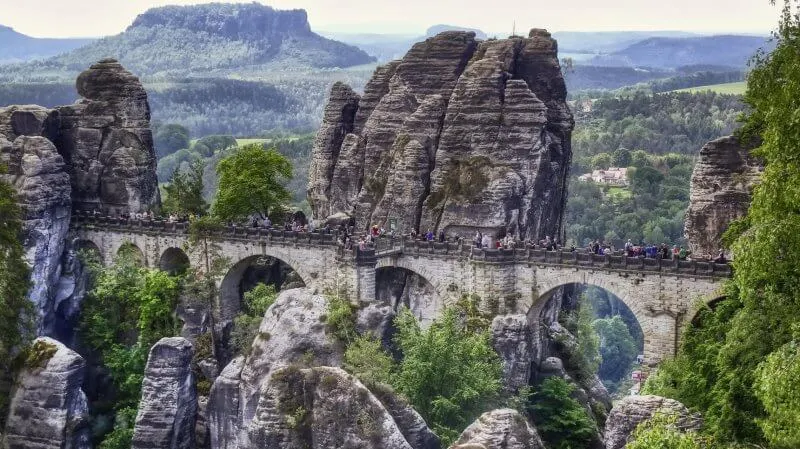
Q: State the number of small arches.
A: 3